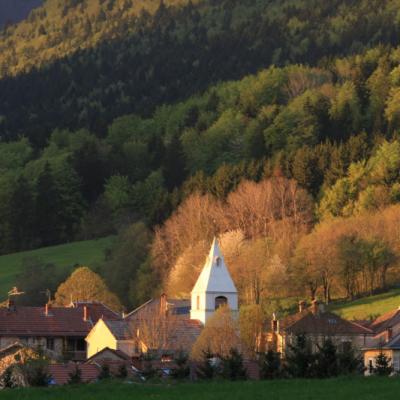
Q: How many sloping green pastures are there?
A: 2